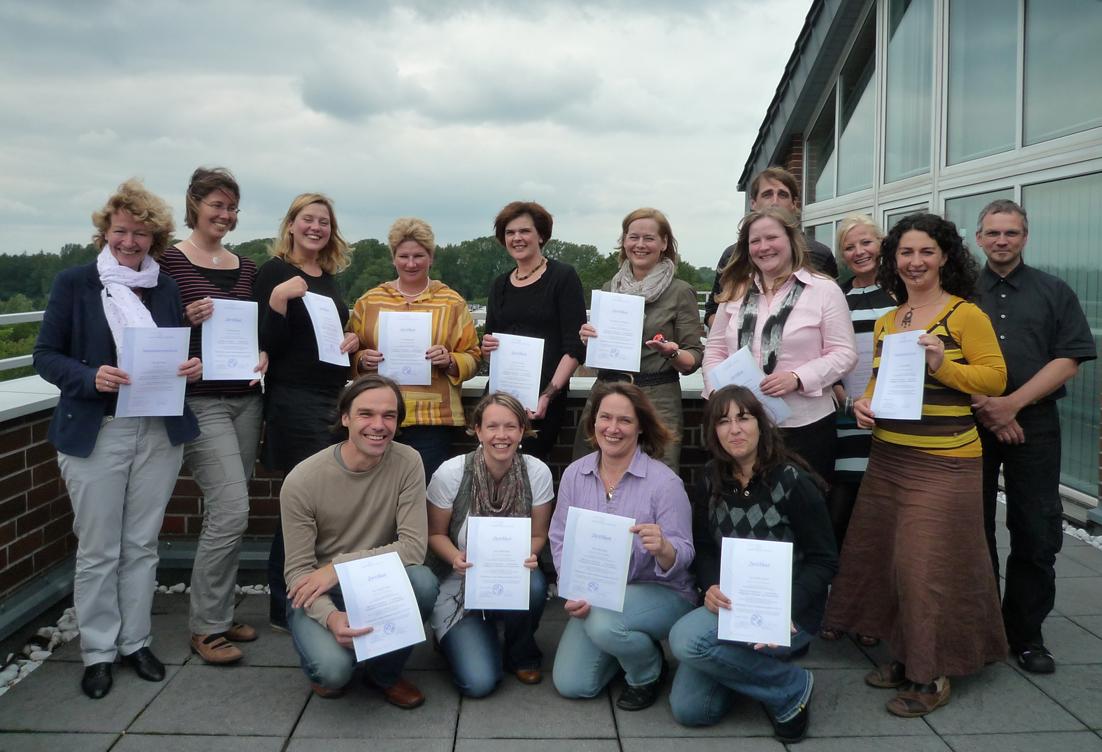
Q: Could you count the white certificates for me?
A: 13